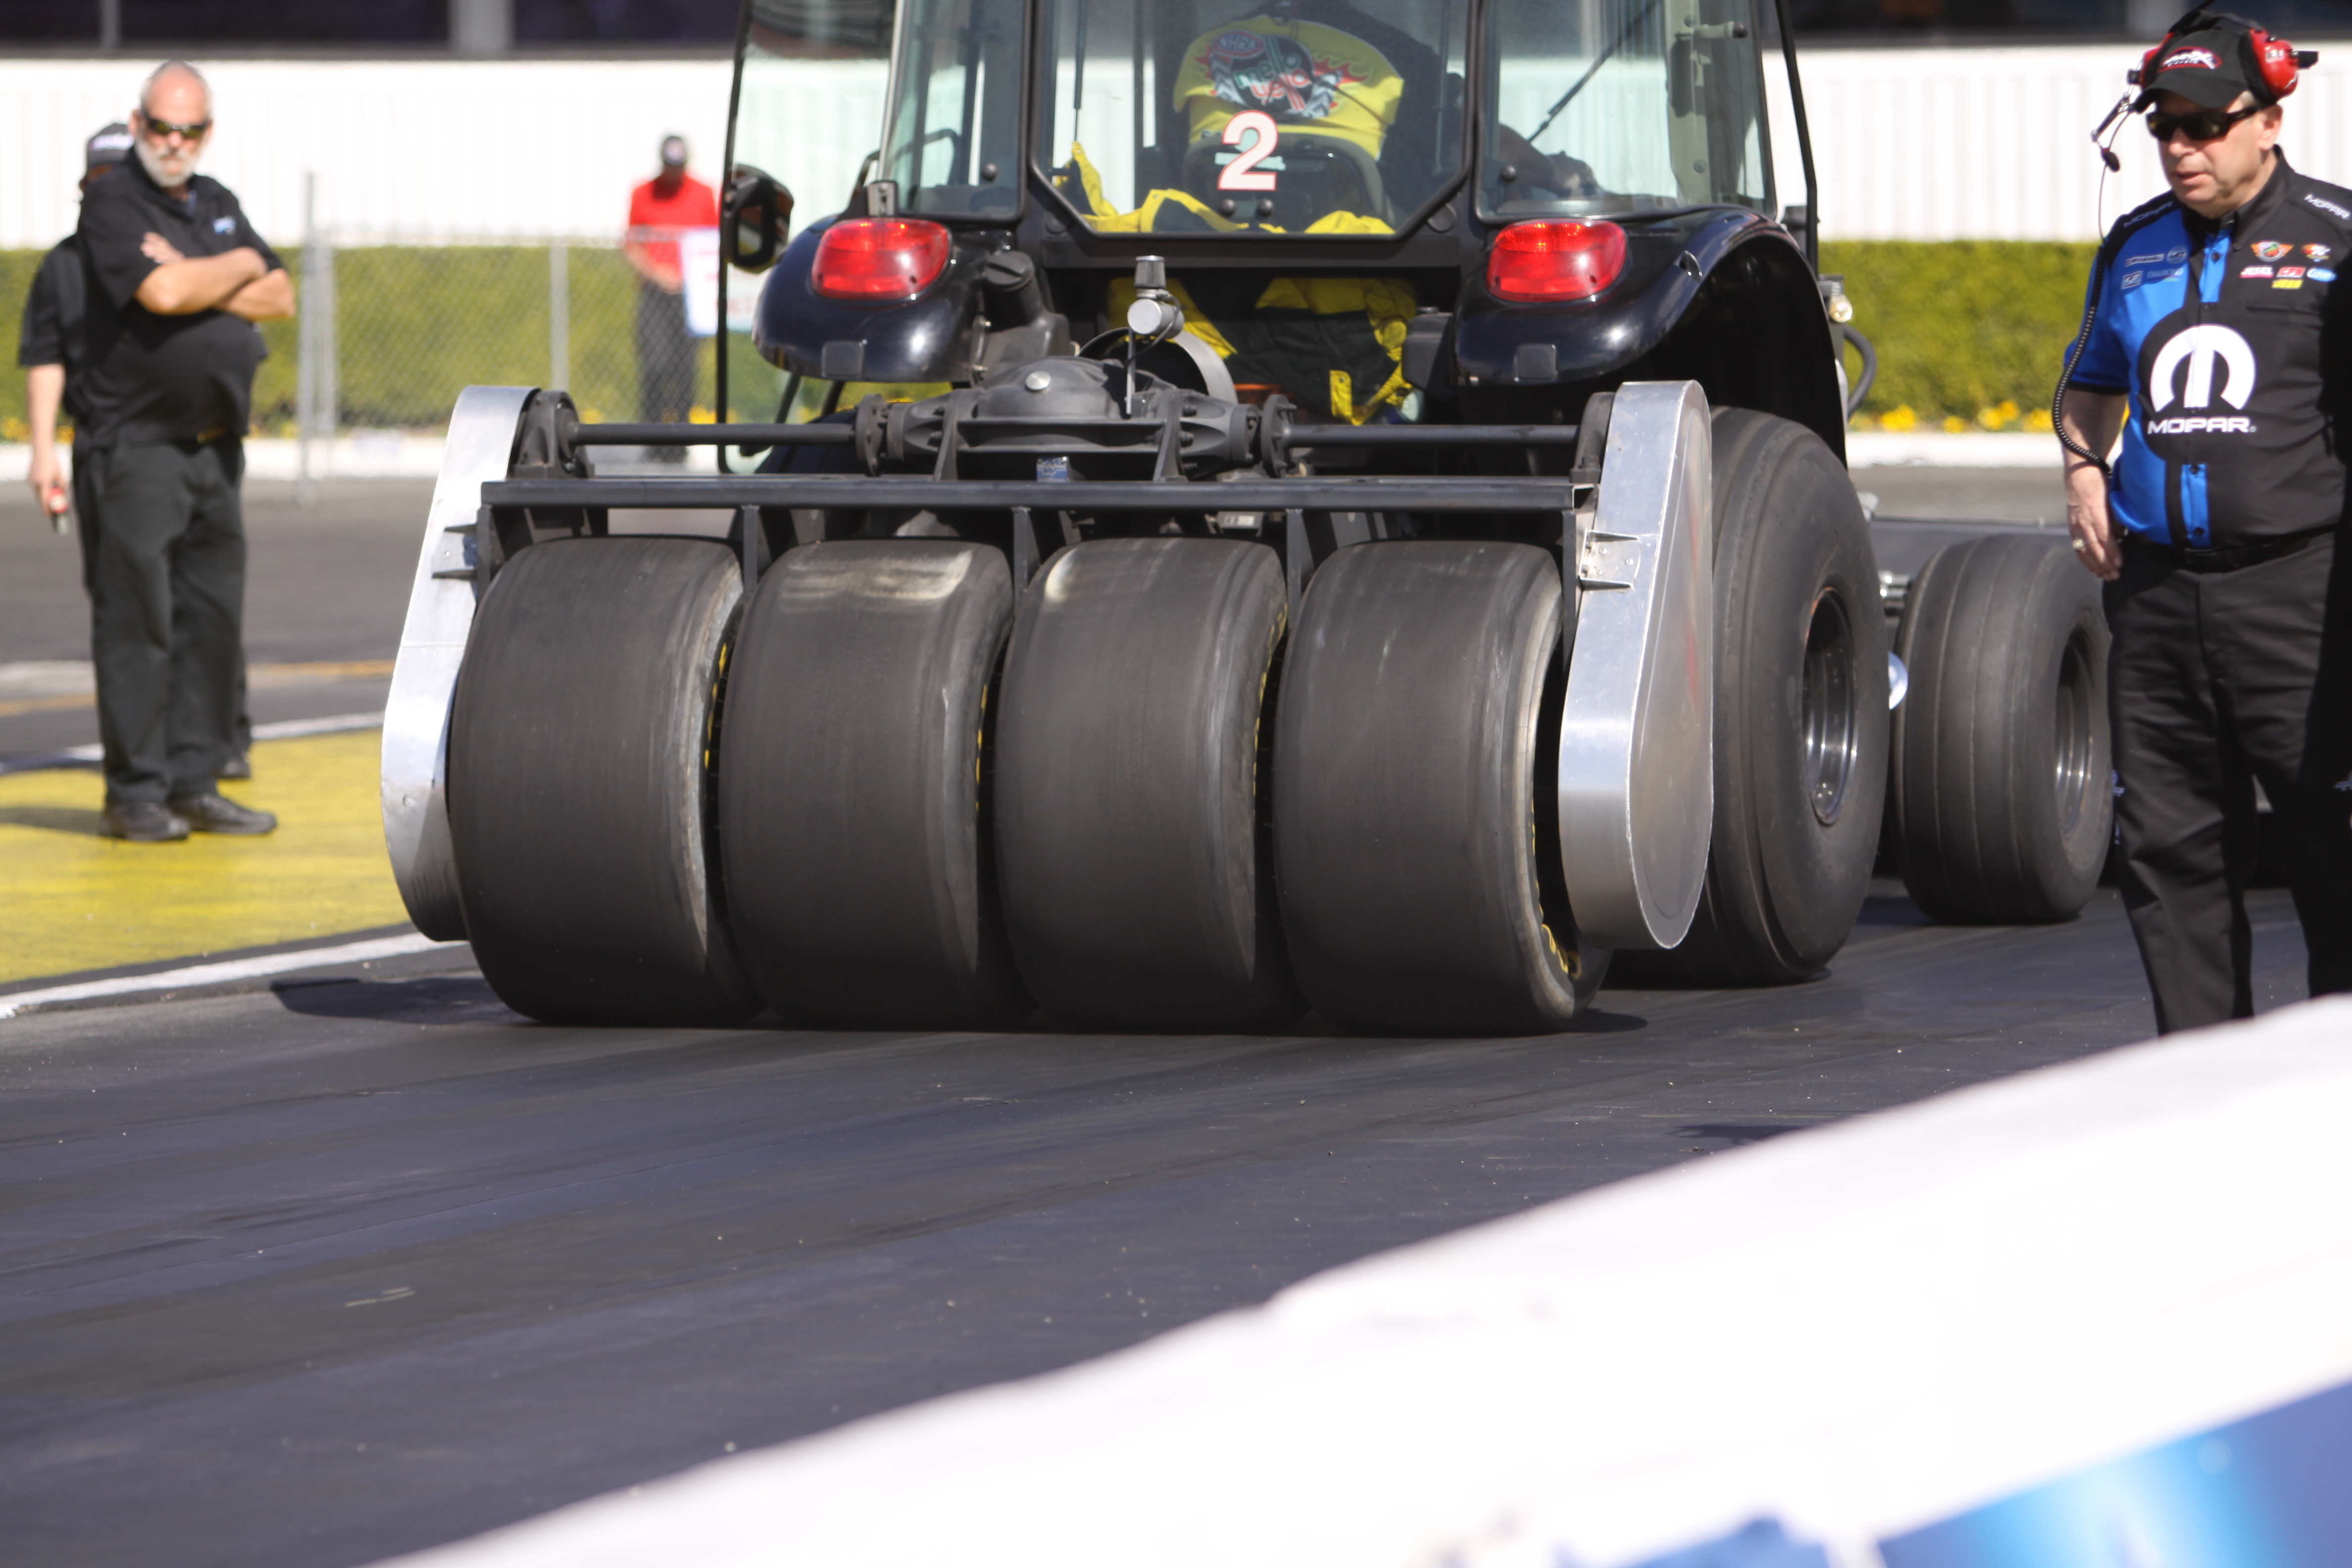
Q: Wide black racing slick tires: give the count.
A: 4